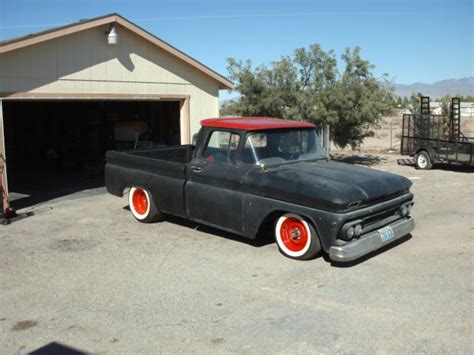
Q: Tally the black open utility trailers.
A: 1